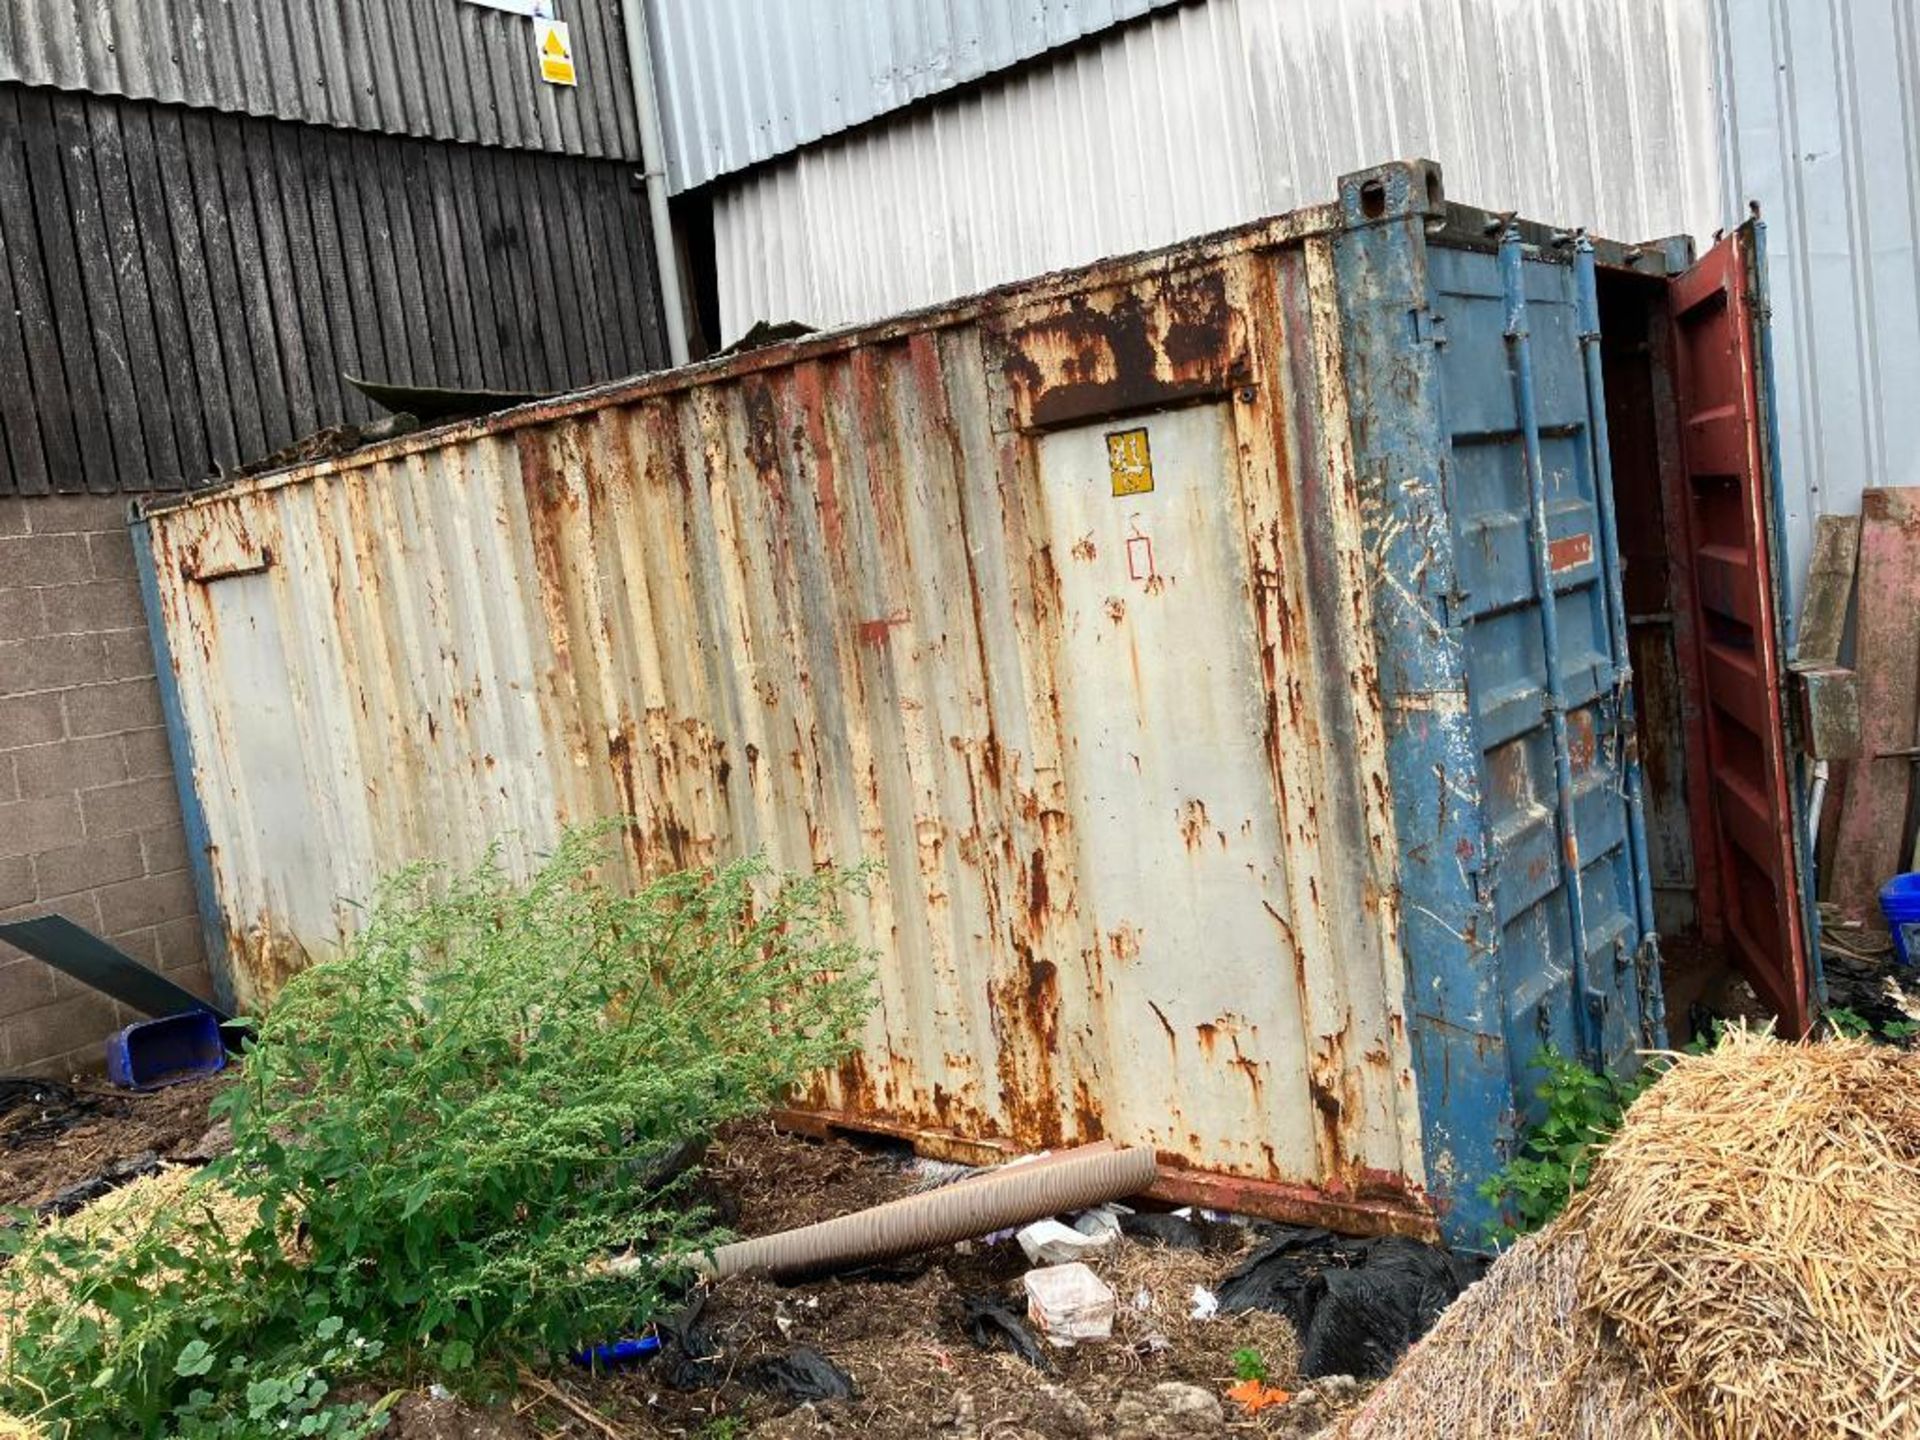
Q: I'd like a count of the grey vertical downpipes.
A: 1